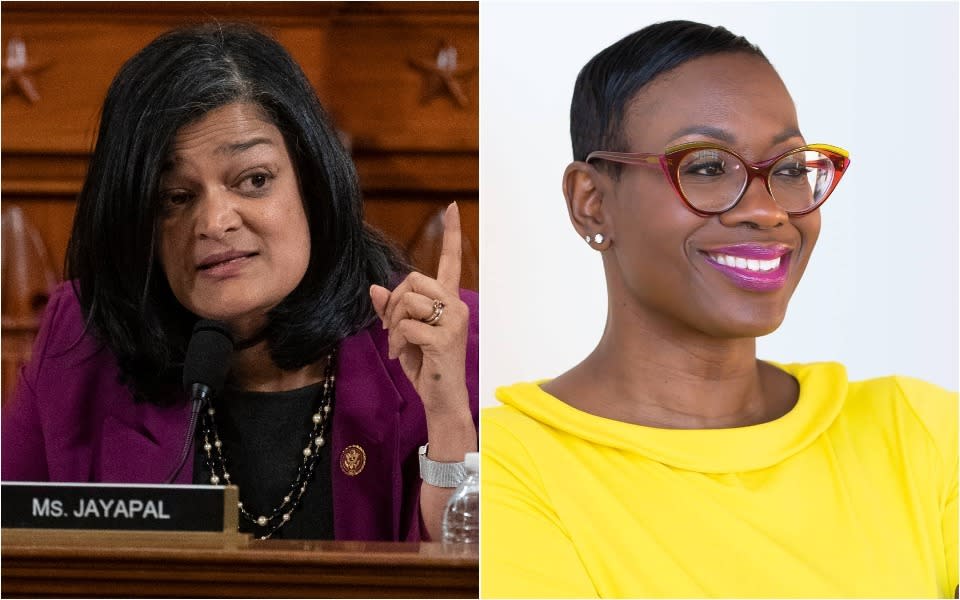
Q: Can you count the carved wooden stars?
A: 2